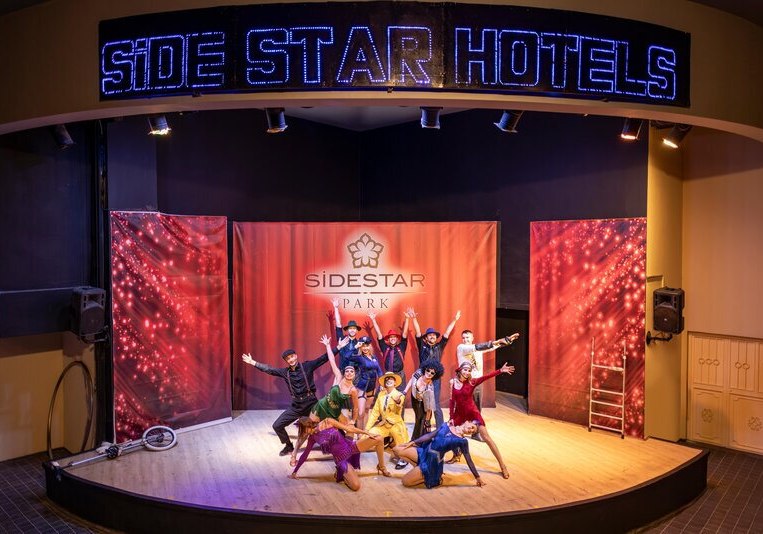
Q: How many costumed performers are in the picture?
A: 12